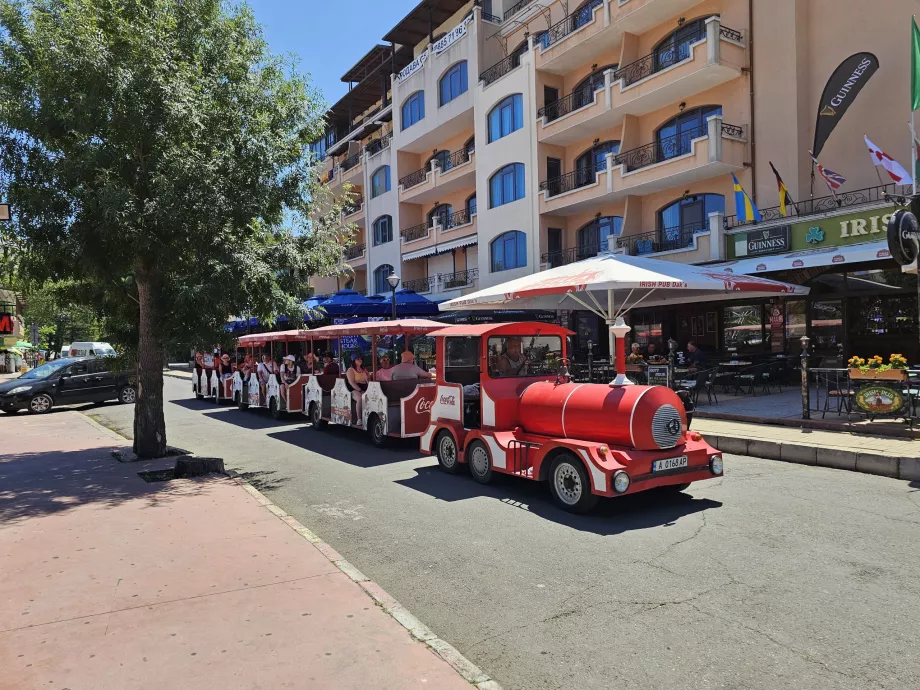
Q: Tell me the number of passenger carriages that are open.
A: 3